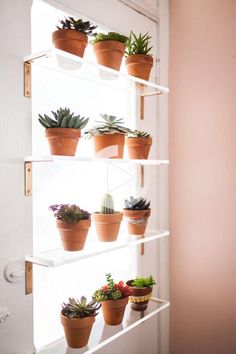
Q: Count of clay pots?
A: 12